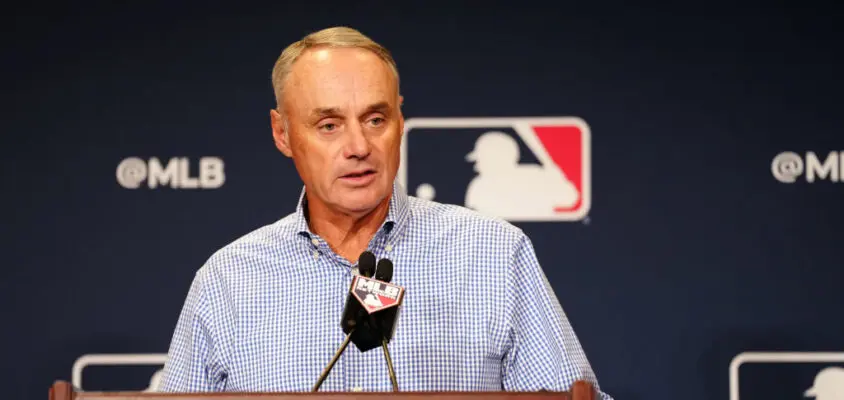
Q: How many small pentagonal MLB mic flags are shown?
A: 1